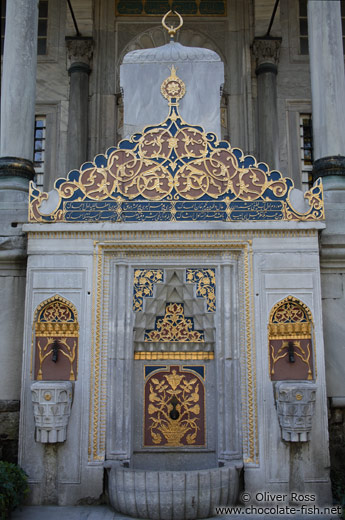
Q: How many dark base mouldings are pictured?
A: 2